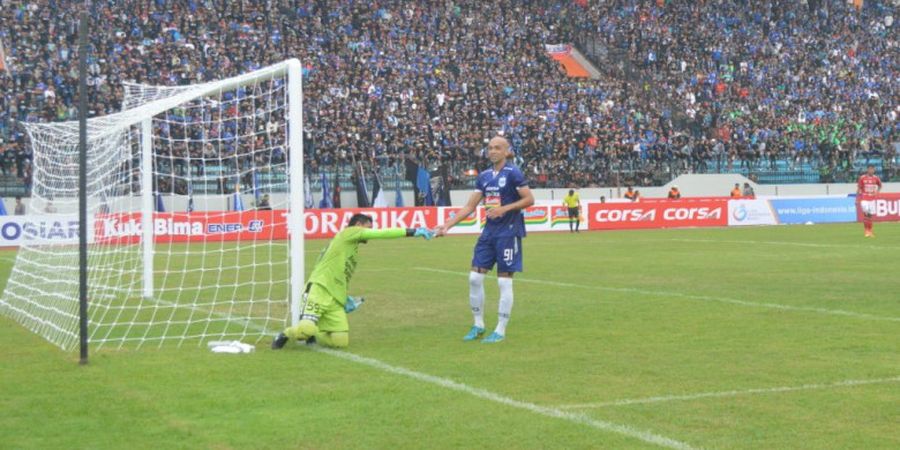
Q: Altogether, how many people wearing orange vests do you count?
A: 3